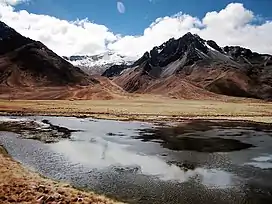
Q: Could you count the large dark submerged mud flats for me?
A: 2